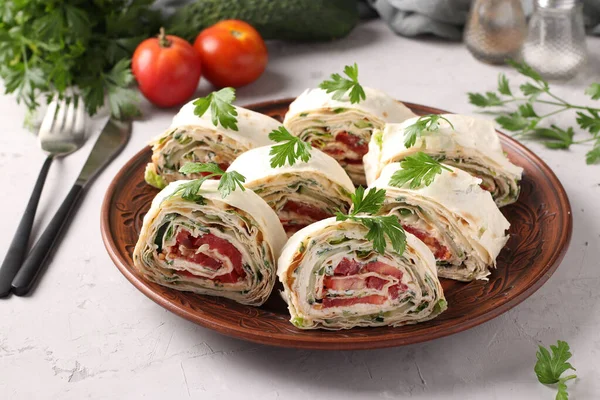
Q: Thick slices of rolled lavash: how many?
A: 7